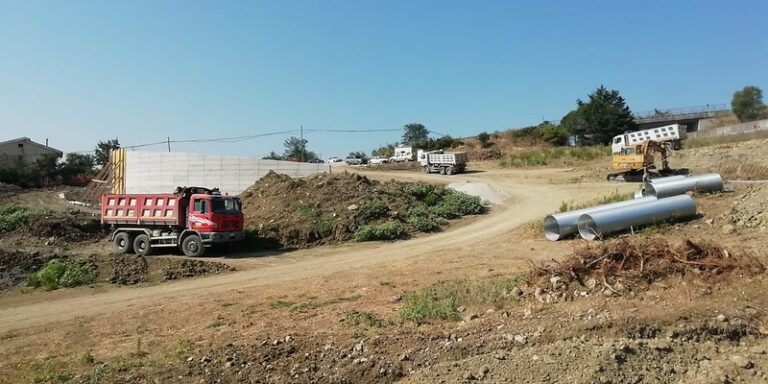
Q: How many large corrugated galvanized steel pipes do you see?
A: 4